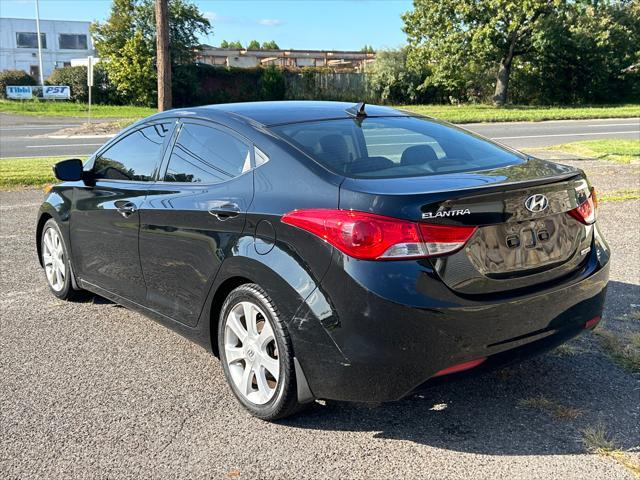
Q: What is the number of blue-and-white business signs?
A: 2